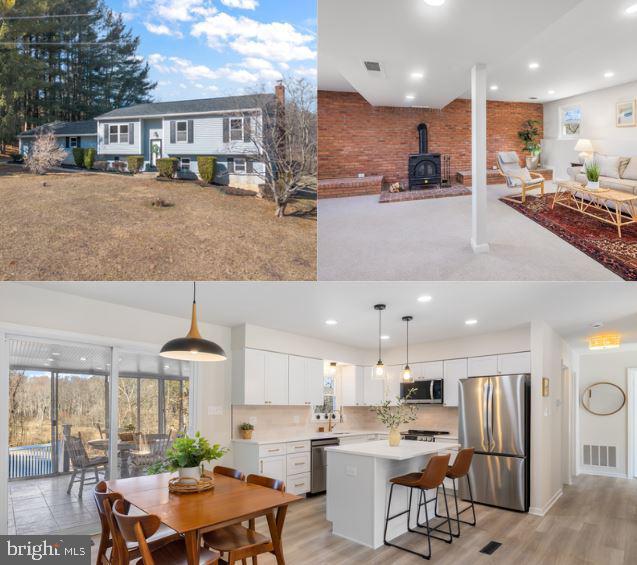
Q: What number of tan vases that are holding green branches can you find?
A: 1